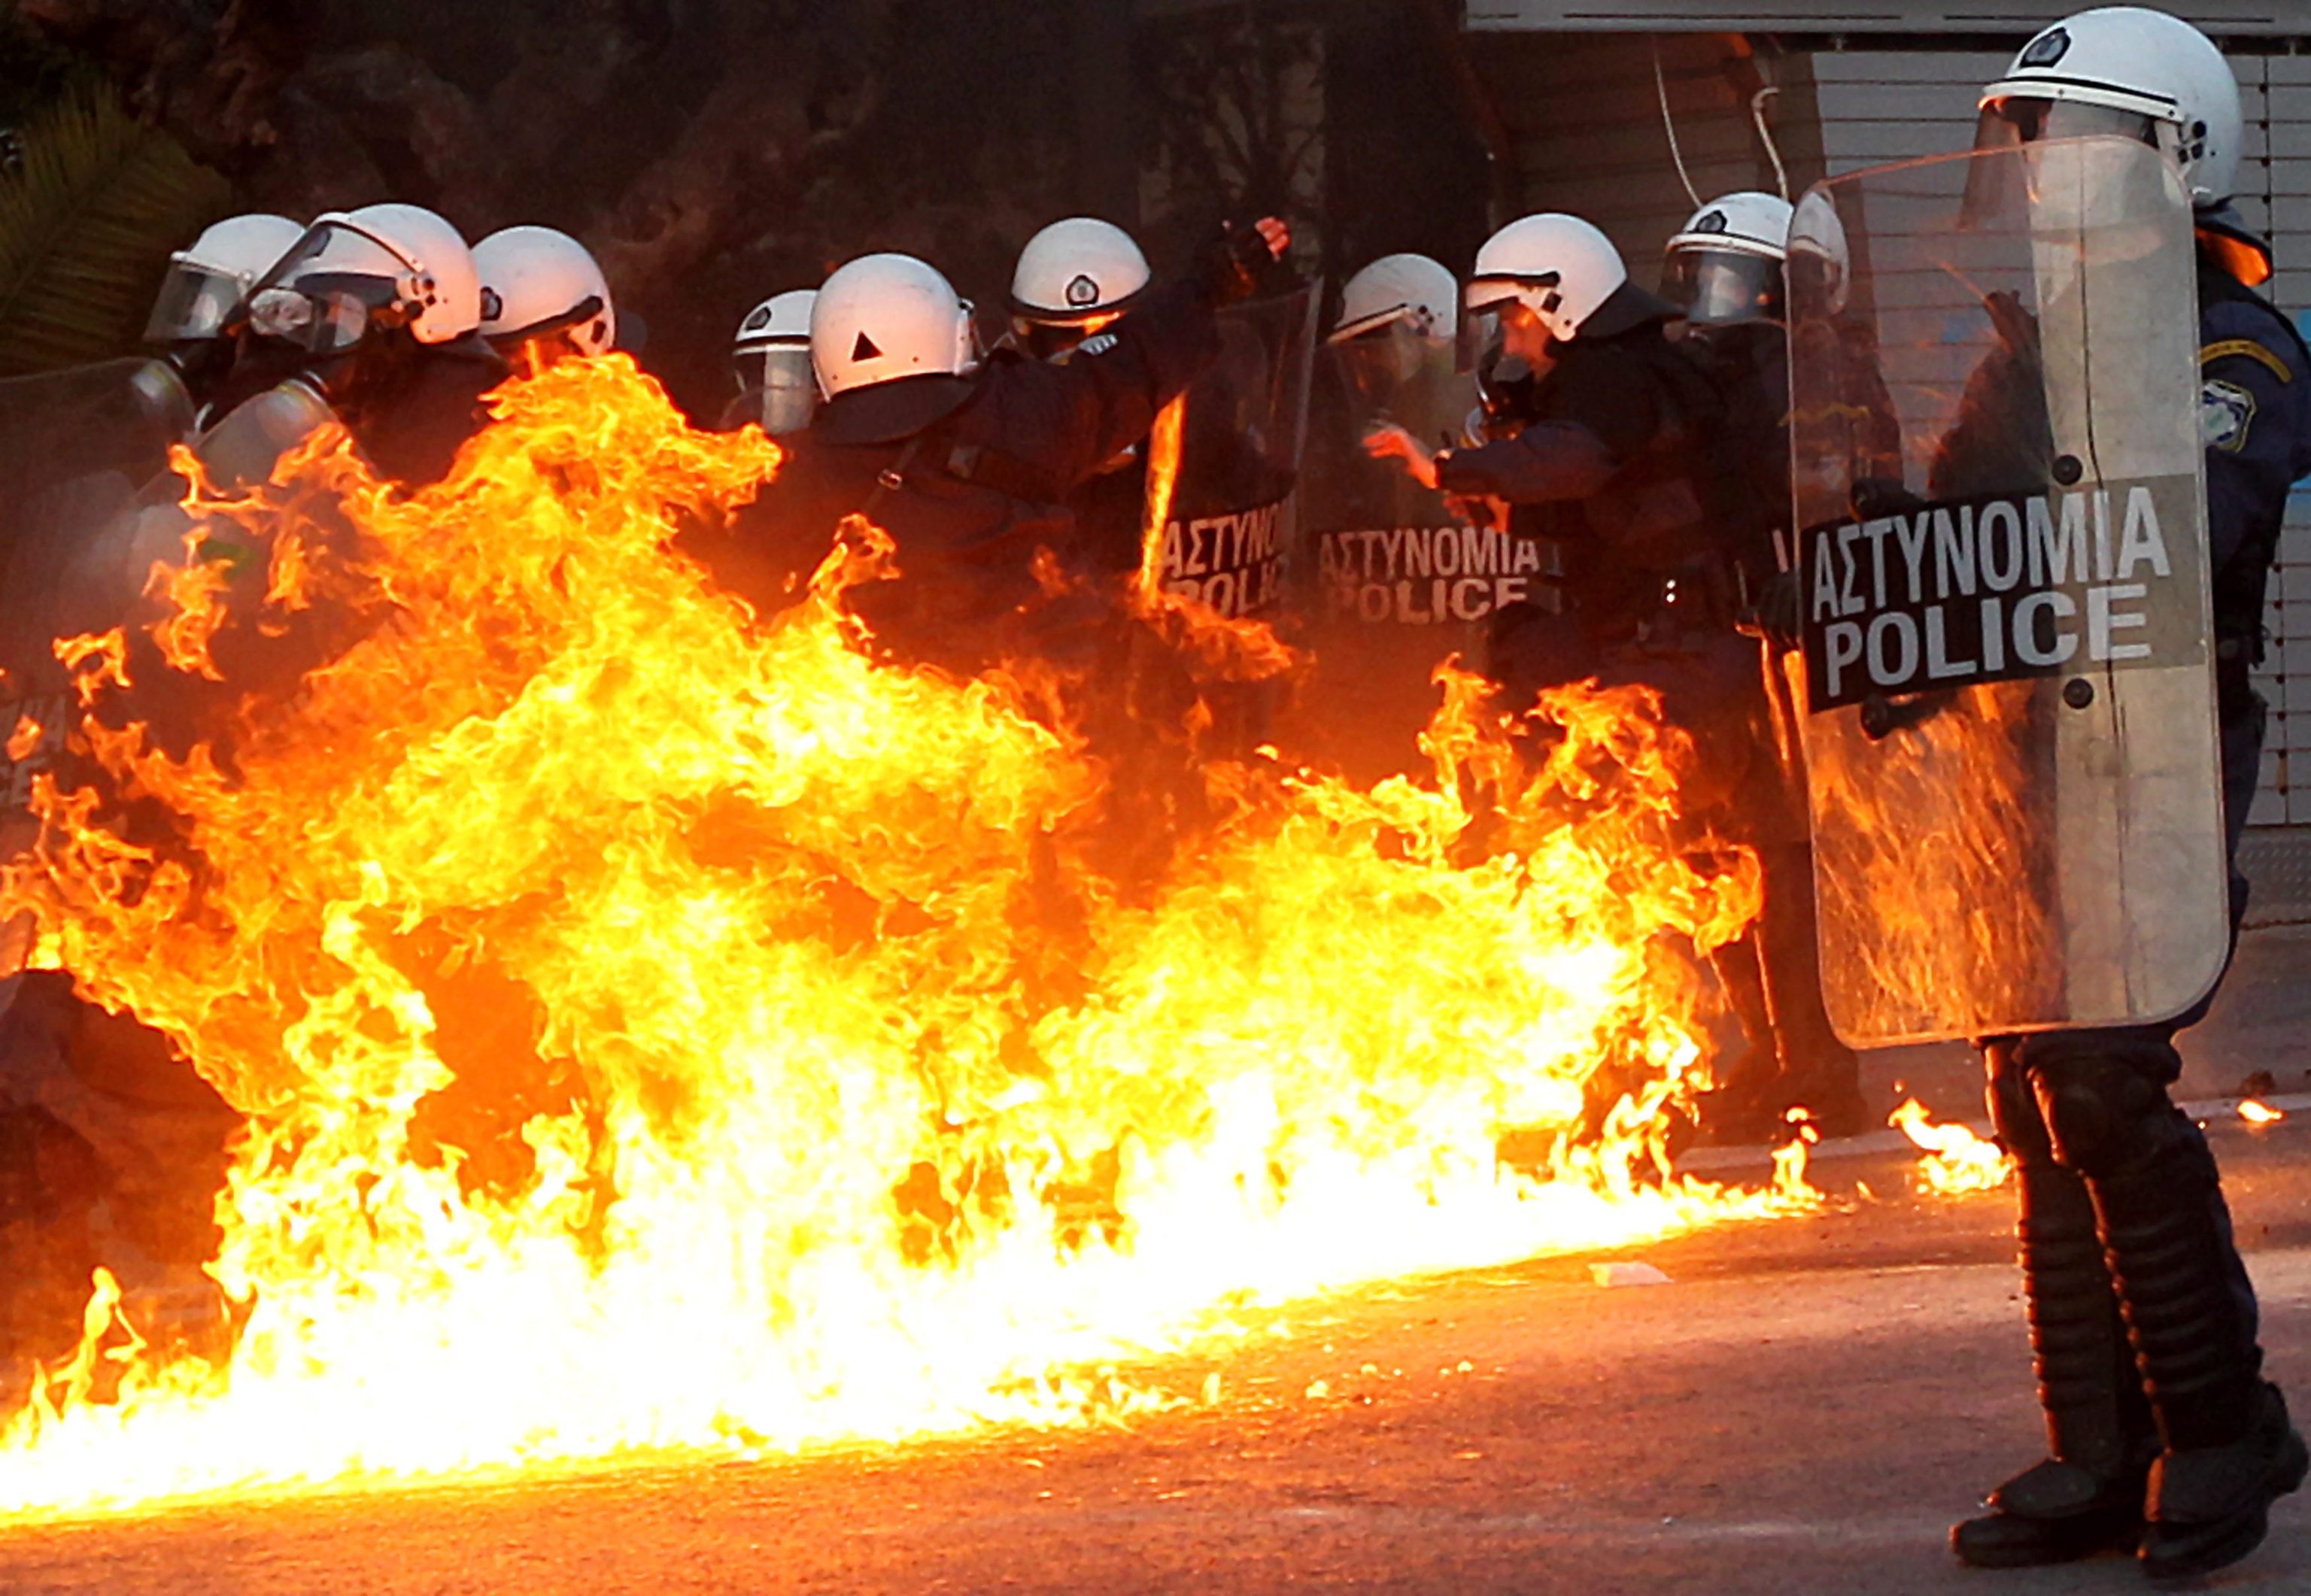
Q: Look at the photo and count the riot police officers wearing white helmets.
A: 10